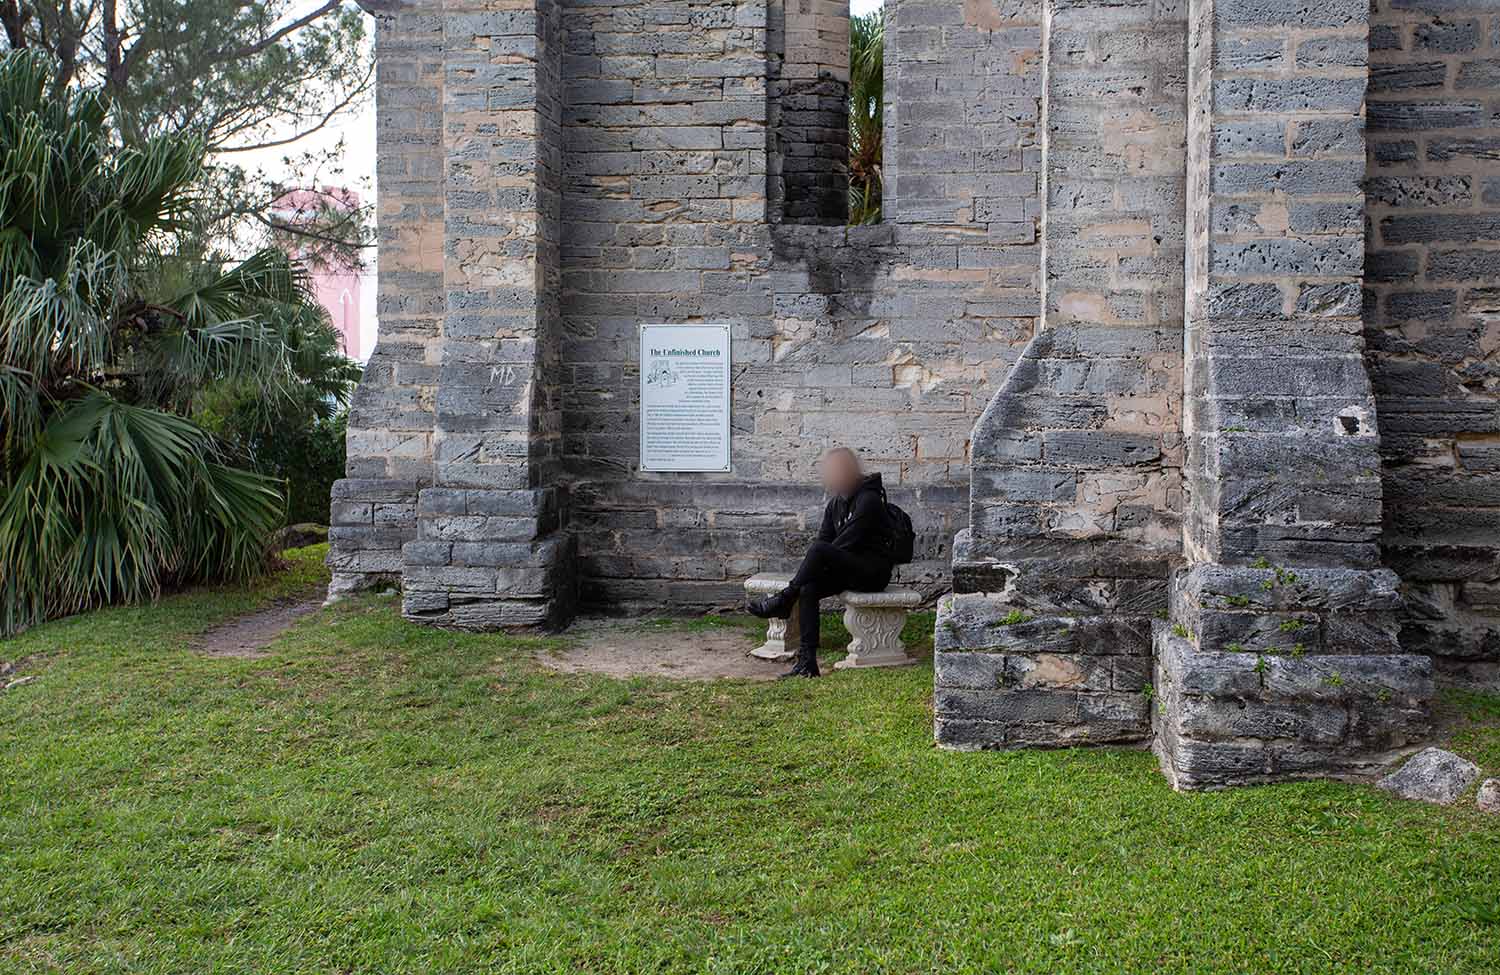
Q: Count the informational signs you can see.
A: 1